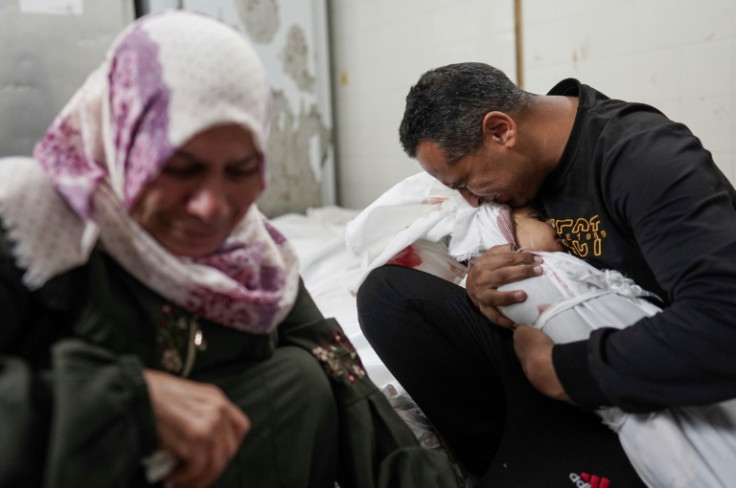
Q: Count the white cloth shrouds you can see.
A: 1